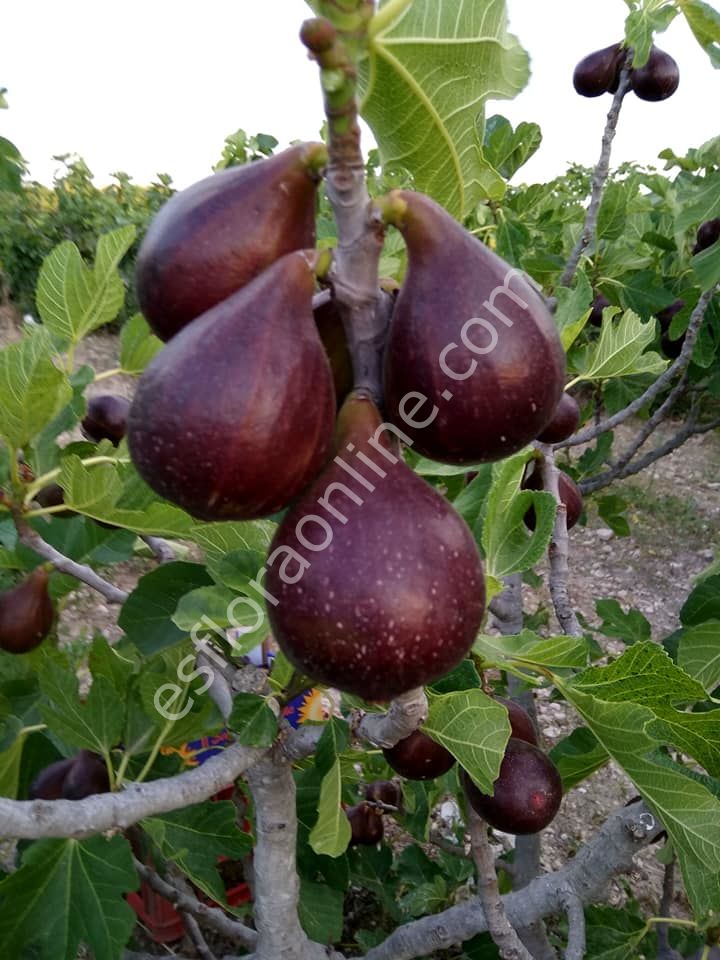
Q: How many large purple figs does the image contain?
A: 4